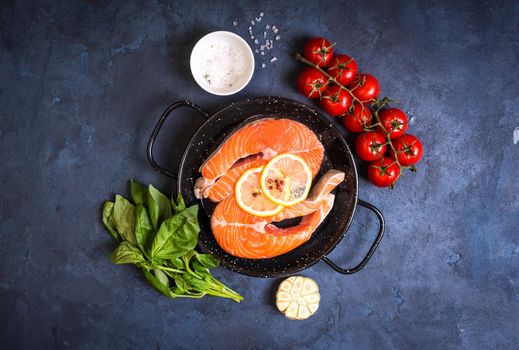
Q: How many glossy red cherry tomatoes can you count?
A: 10